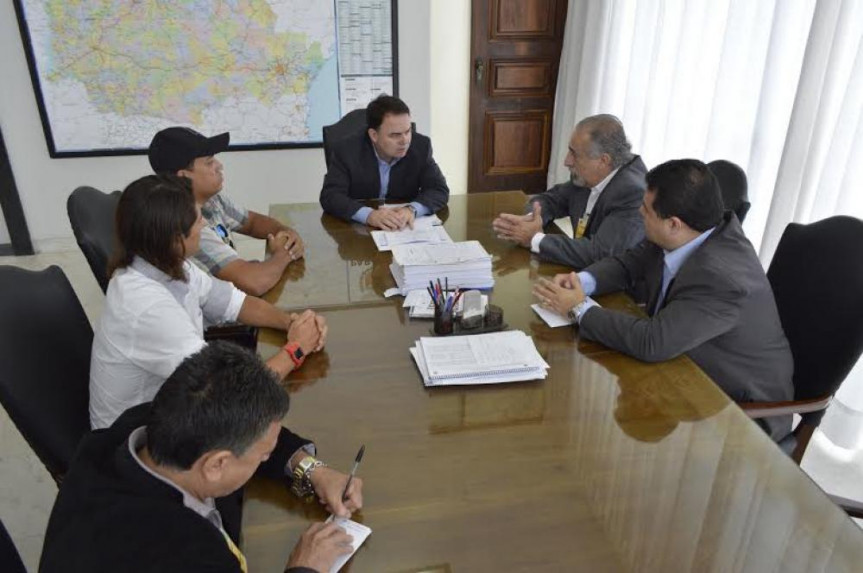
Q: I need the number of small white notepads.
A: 2